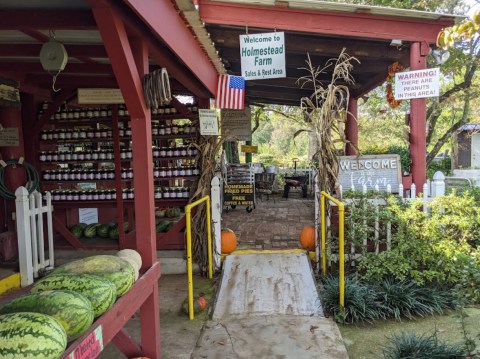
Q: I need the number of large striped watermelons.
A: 4